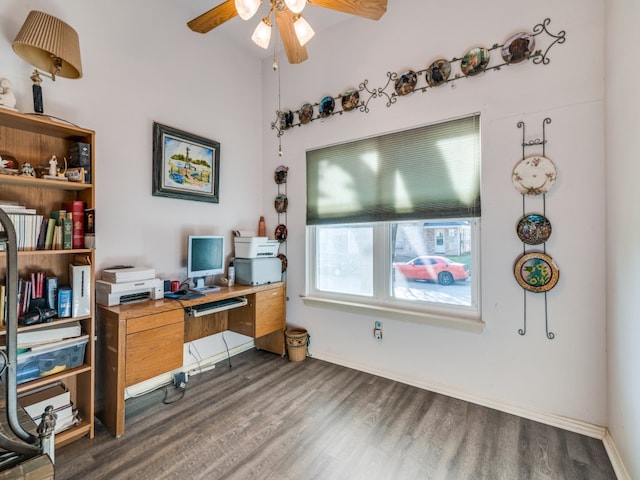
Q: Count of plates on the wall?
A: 15